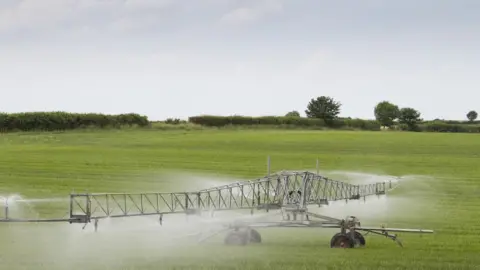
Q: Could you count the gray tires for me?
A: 2